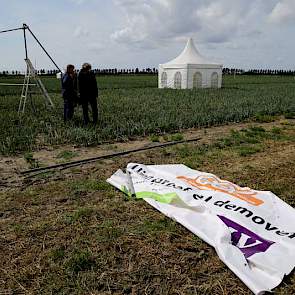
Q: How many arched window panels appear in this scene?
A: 4